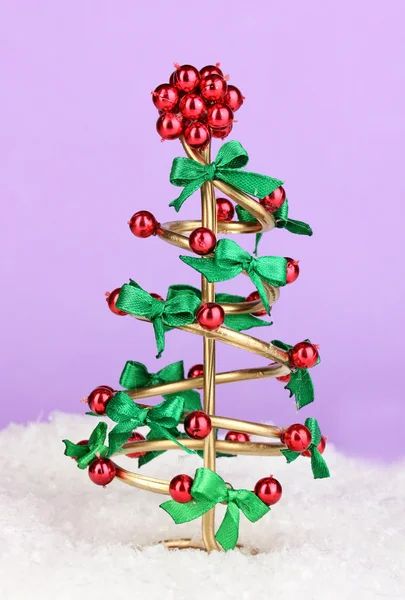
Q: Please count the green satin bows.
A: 12